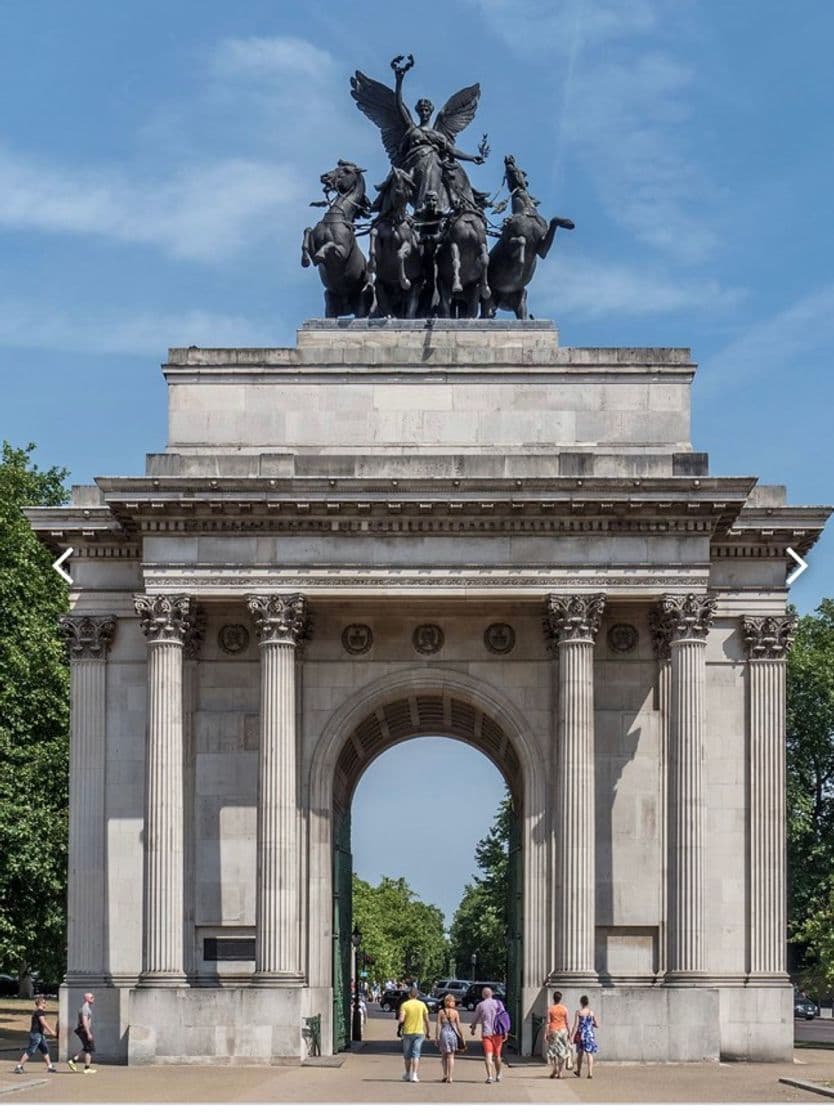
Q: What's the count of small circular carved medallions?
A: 5